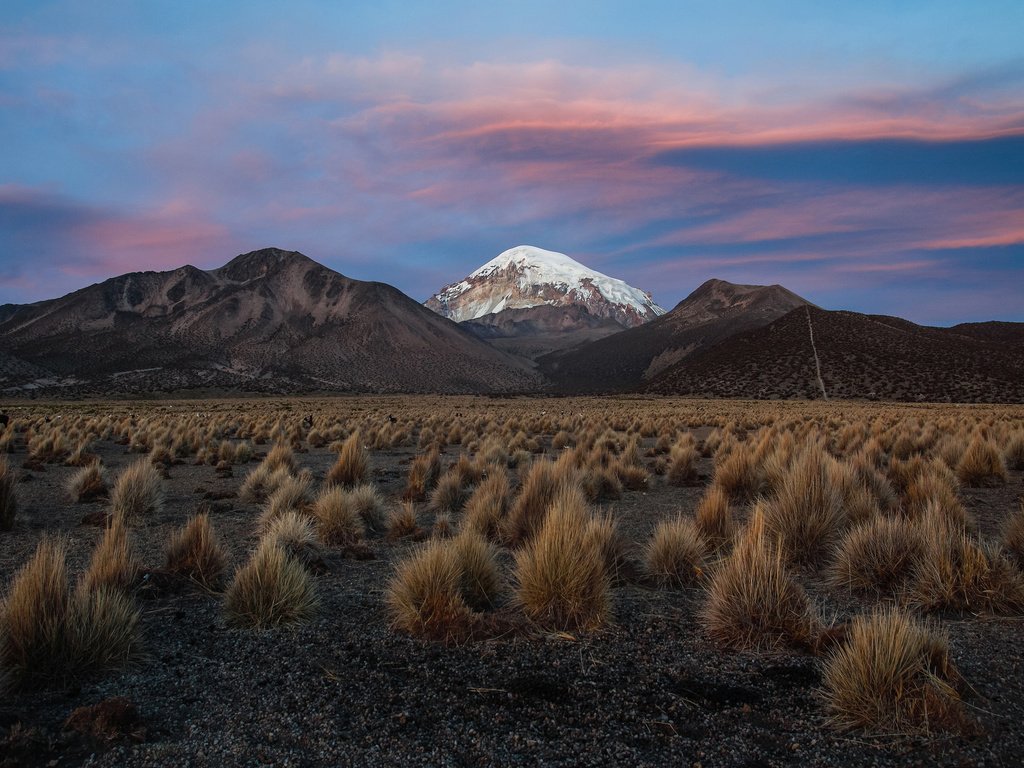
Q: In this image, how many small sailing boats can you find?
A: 0